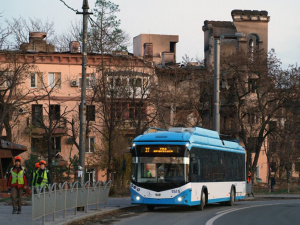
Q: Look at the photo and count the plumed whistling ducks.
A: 0